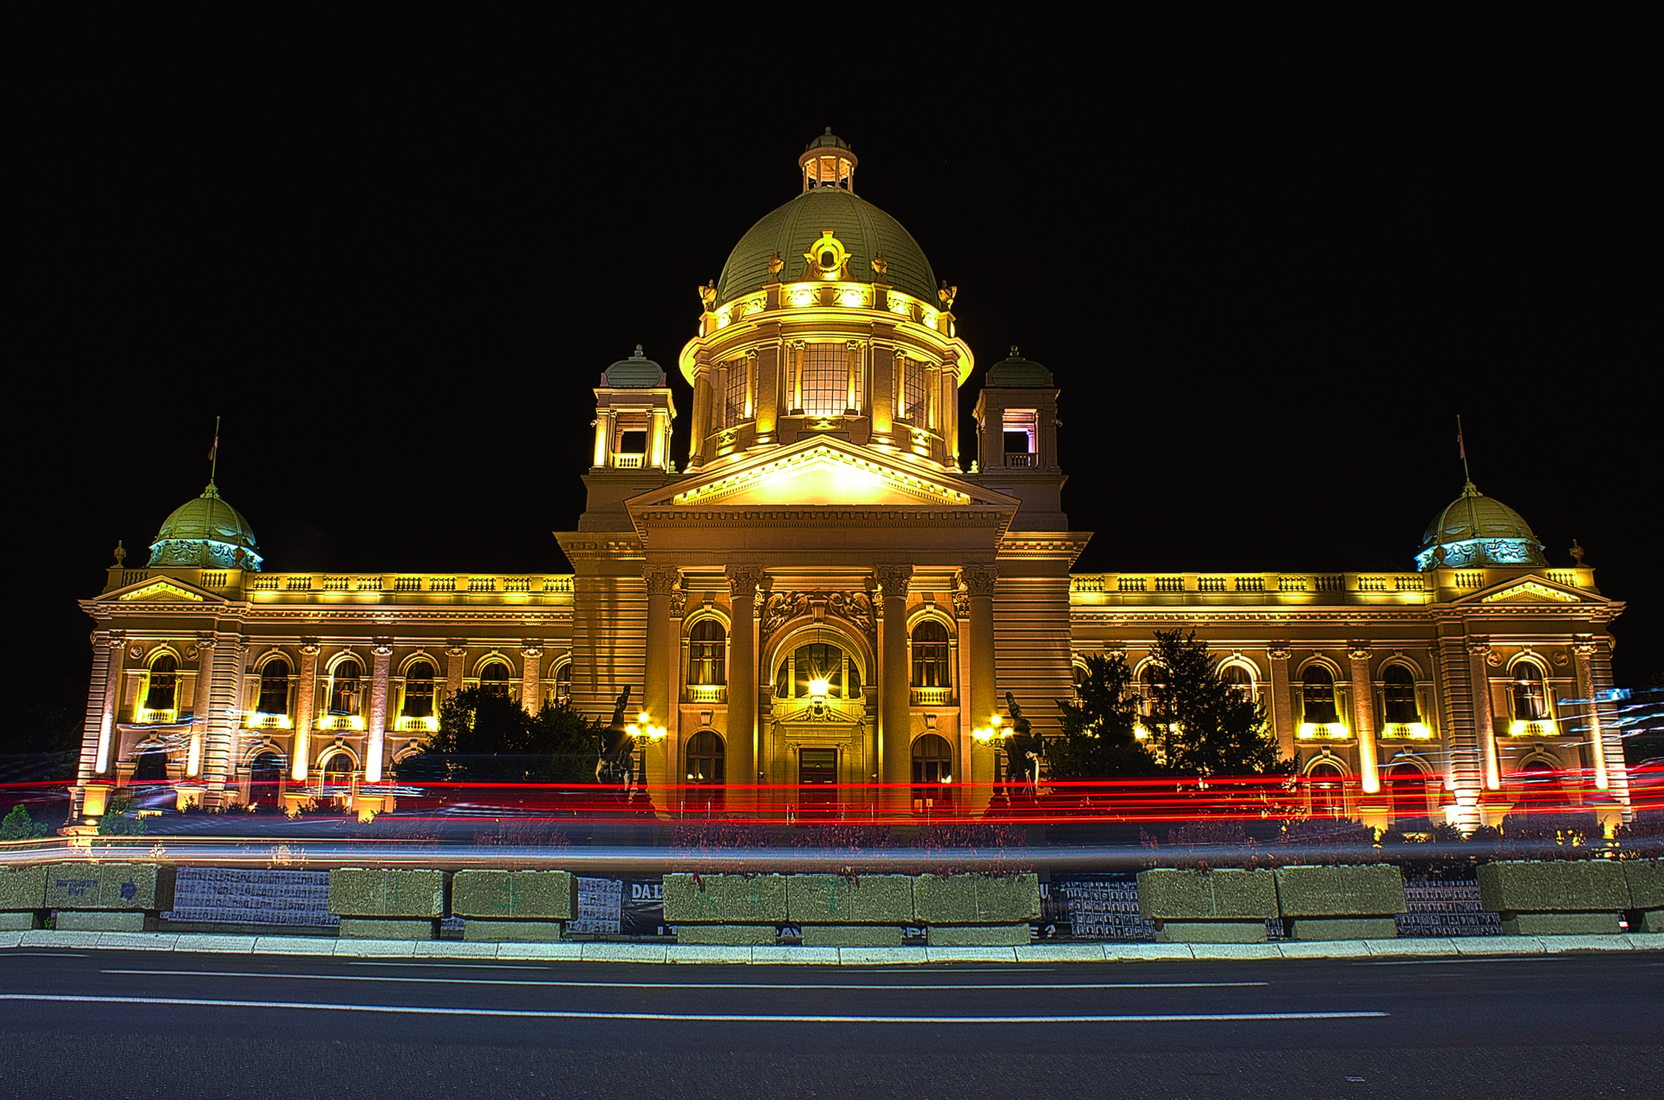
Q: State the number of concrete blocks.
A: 11